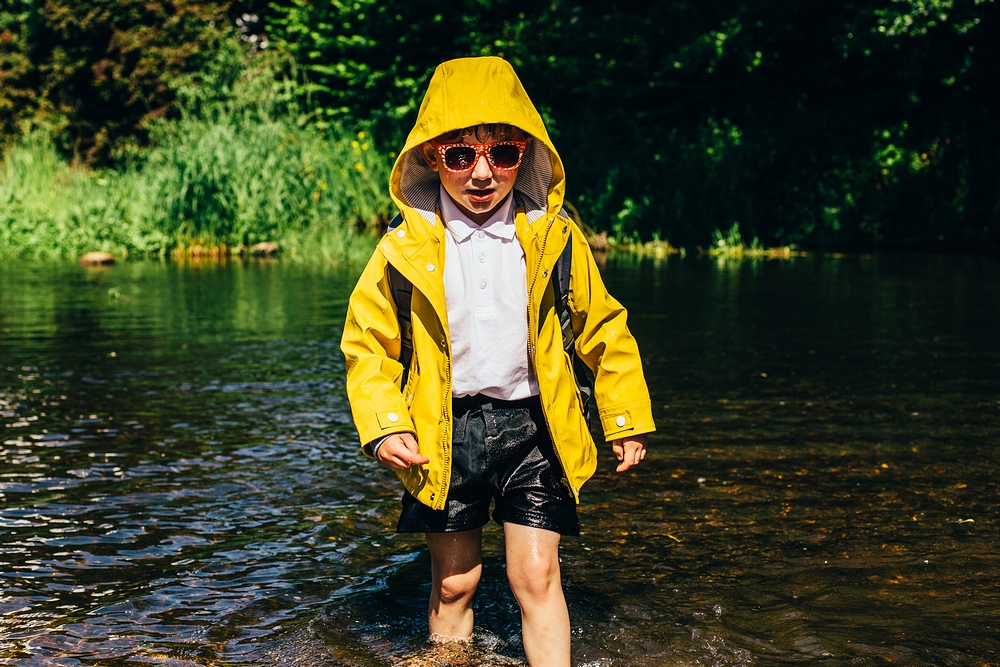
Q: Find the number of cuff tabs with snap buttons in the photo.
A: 2